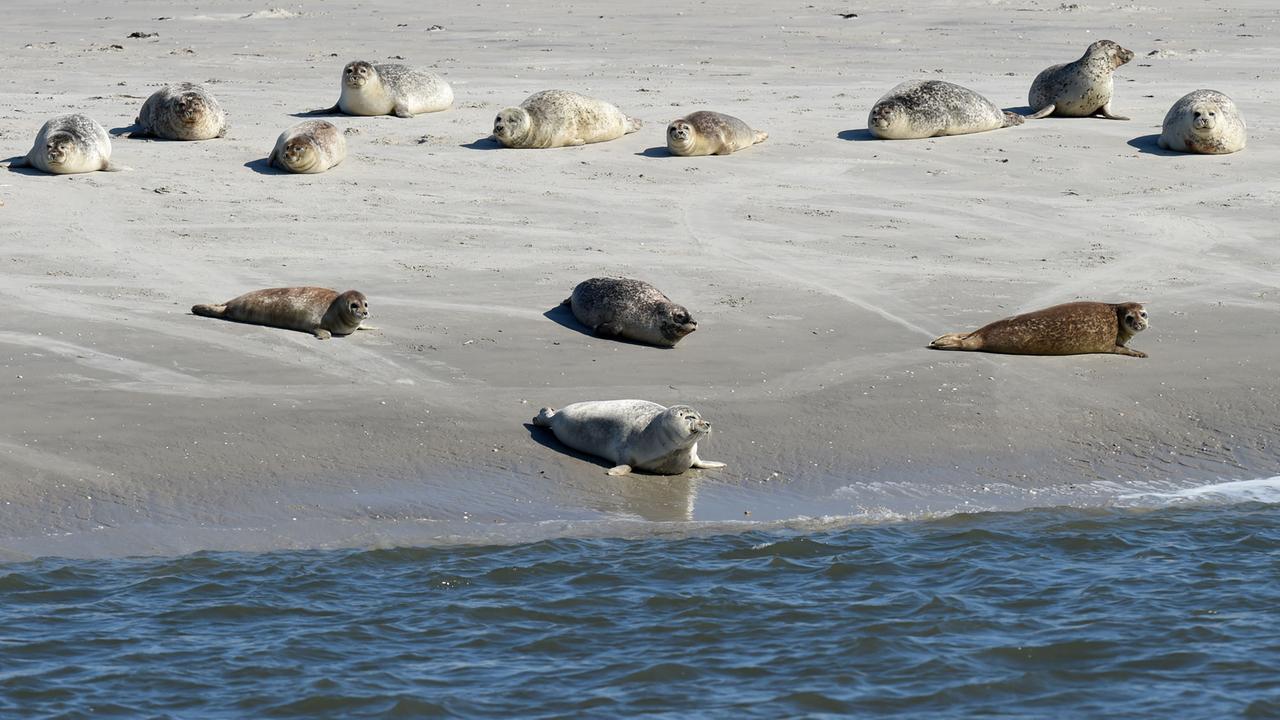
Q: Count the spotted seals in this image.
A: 13